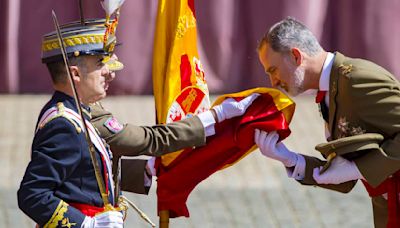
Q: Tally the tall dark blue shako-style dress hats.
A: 1